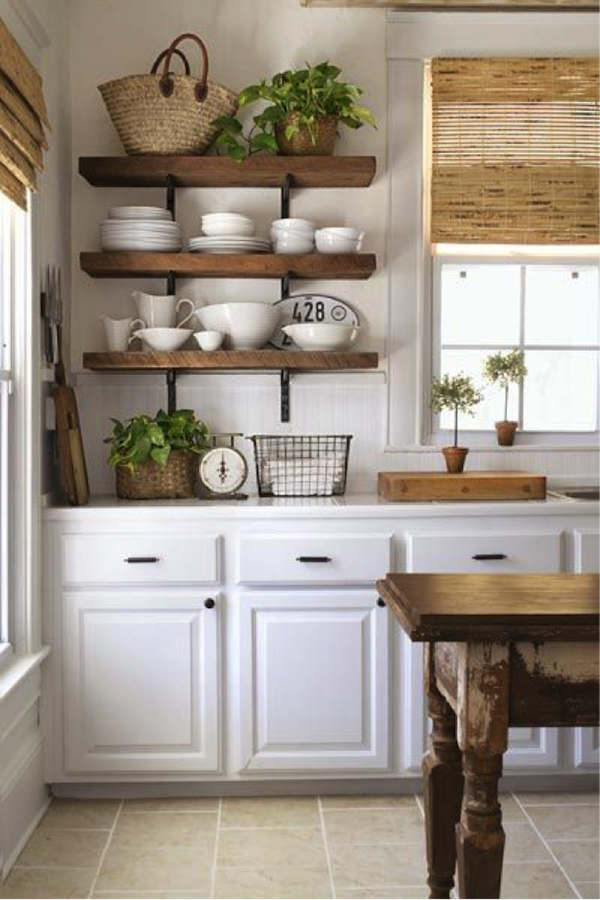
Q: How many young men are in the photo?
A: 0